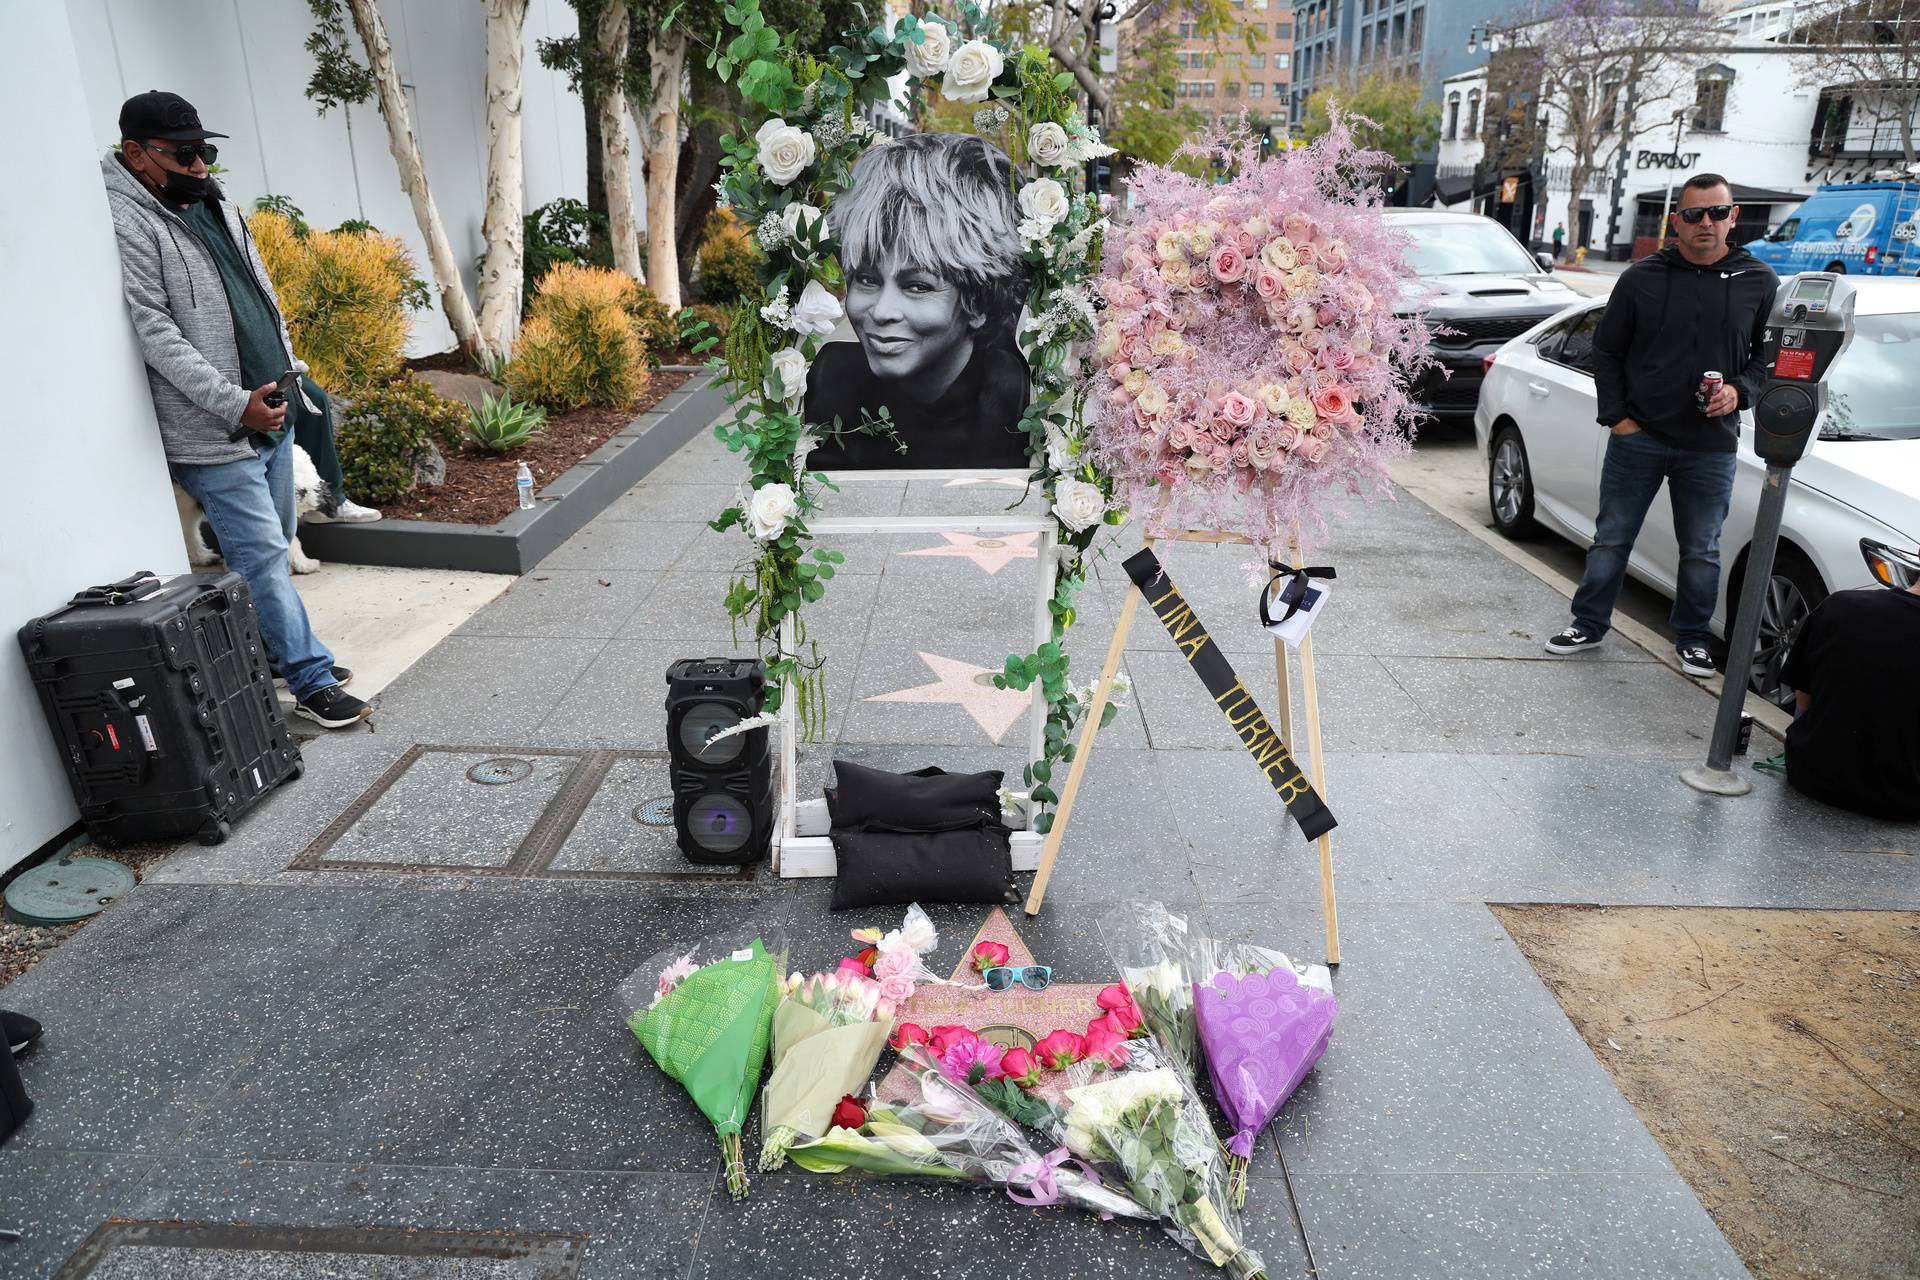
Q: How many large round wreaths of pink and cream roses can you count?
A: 1